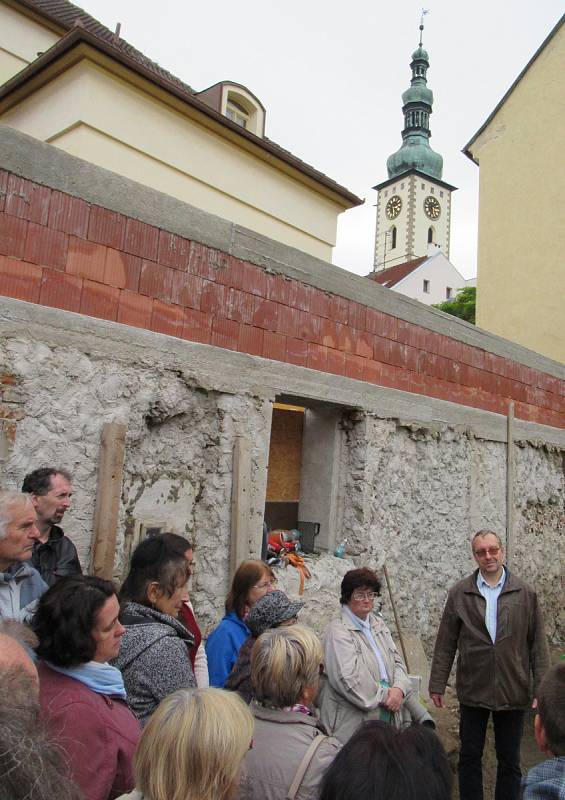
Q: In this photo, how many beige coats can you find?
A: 2